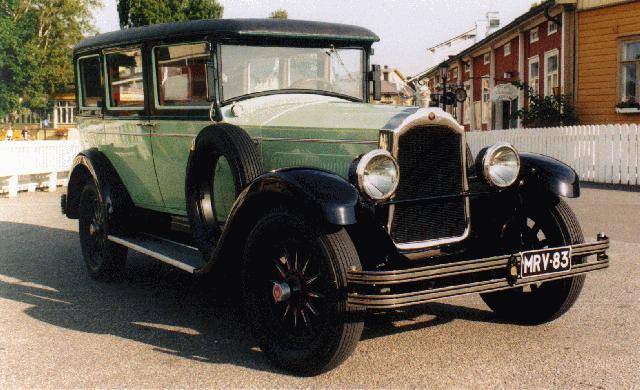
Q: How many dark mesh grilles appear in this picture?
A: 1